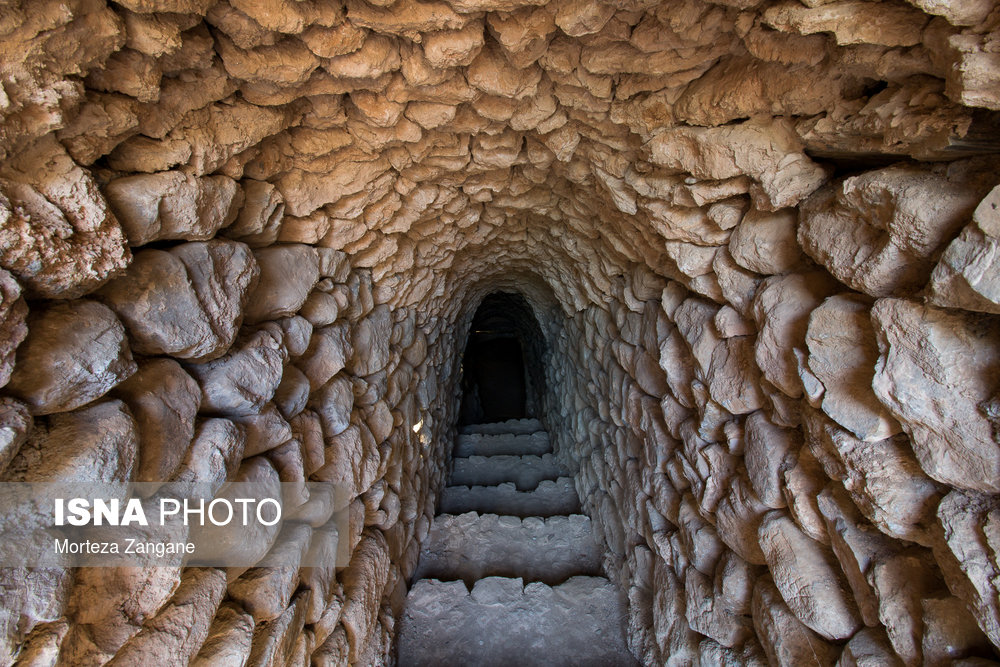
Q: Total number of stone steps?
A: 6